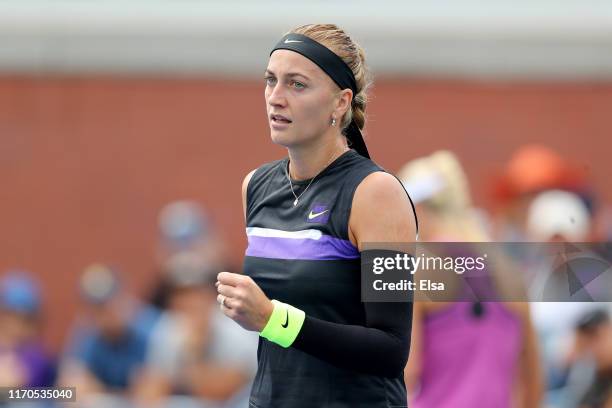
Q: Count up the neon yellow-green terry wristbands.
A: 1